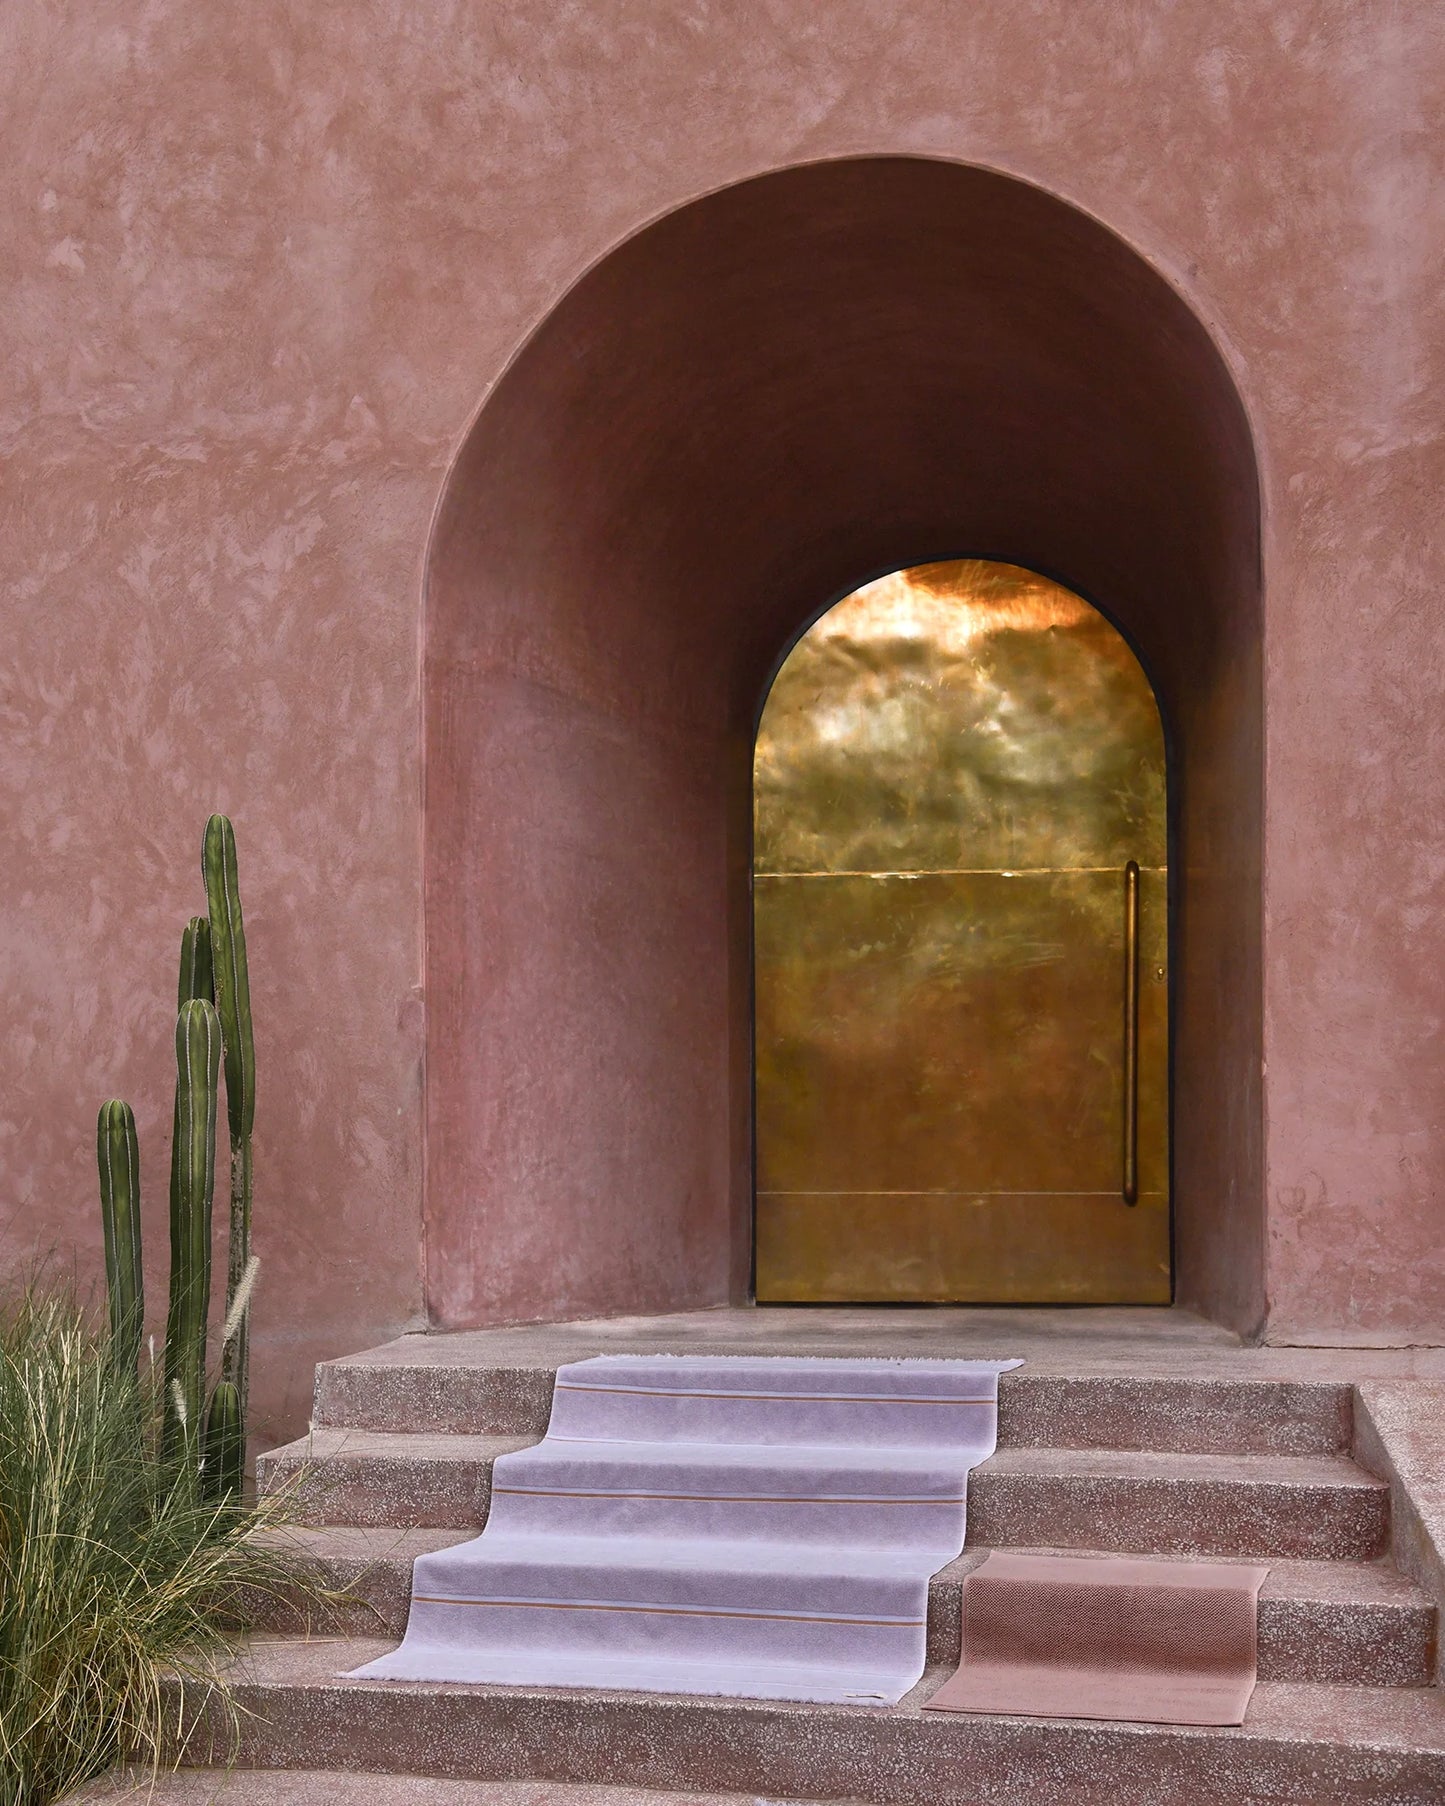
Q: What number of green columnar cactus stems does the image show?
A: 5